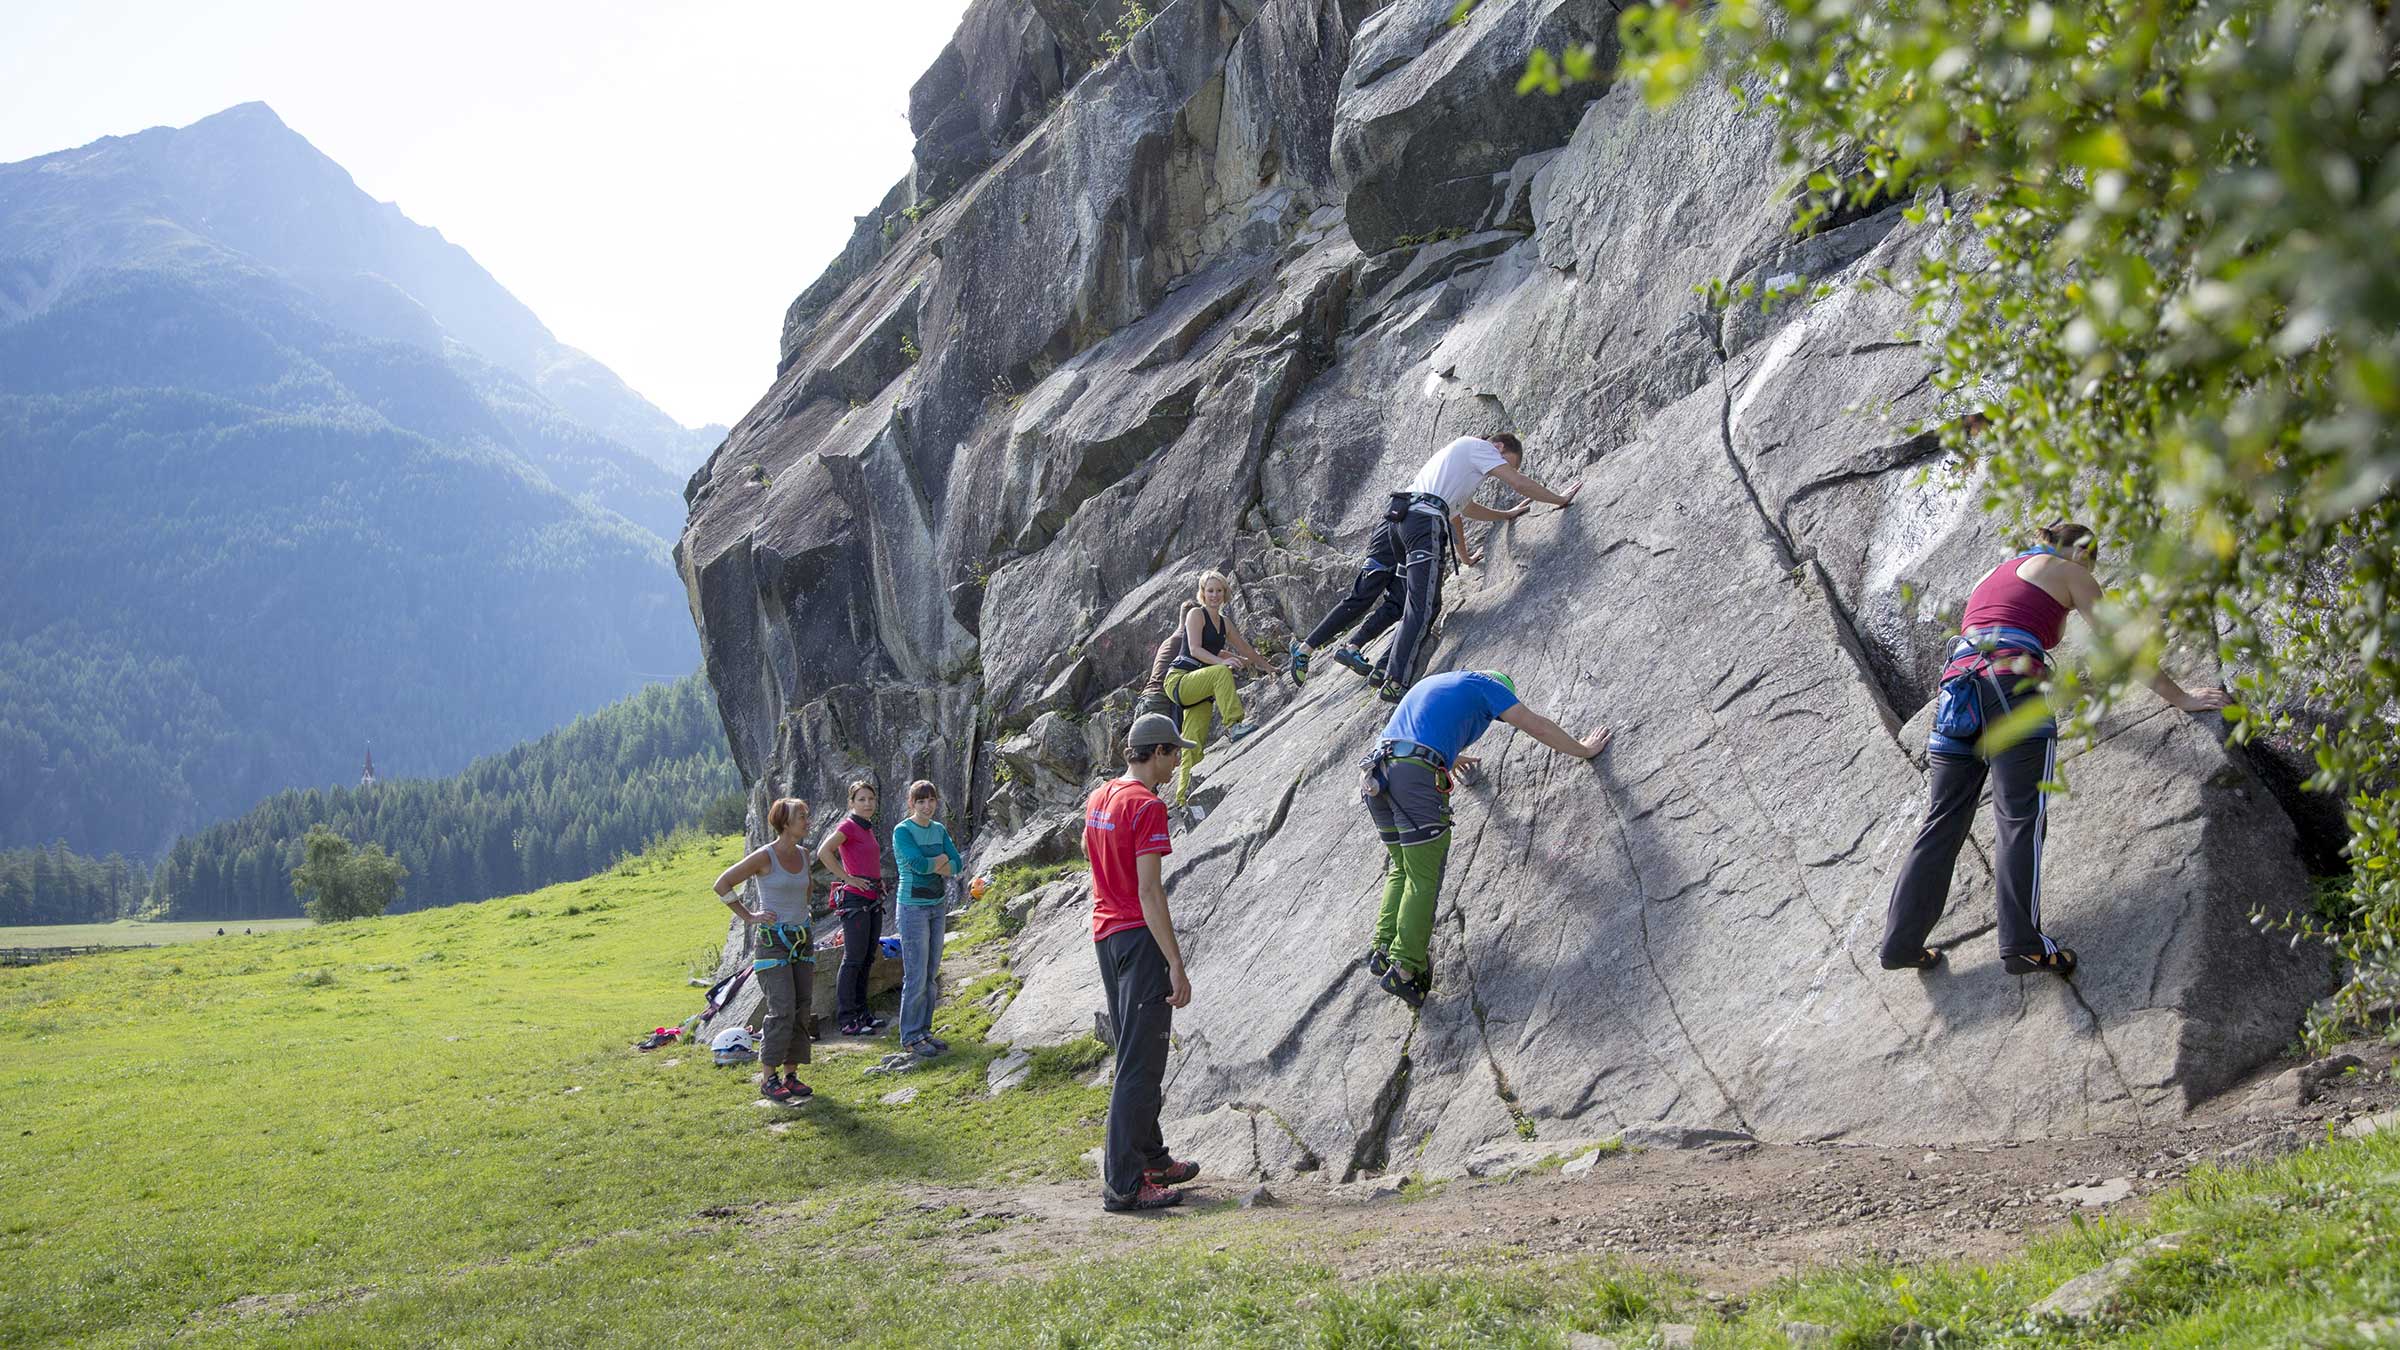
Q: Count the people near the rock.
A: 10